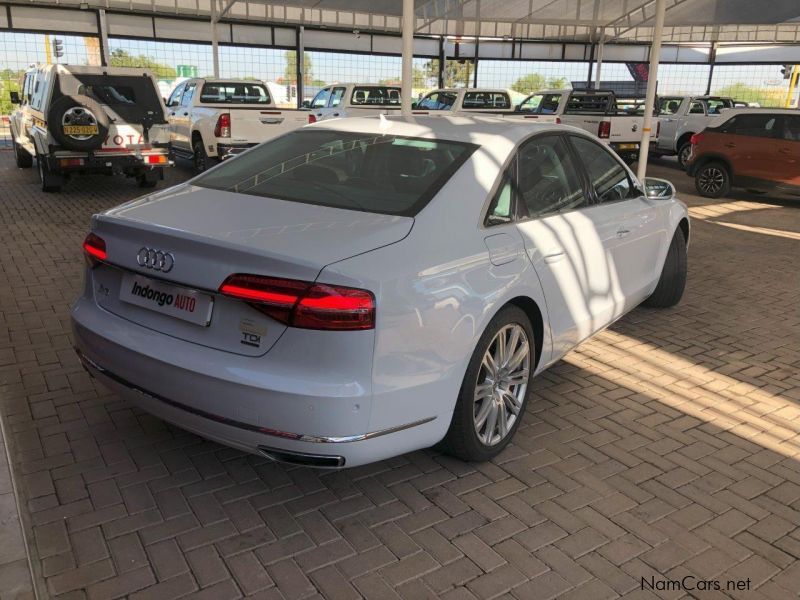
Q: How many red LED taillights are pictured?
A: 2